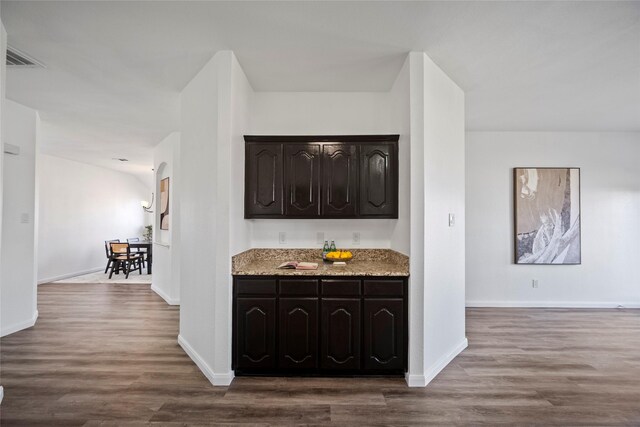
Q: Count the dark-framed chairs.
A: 3